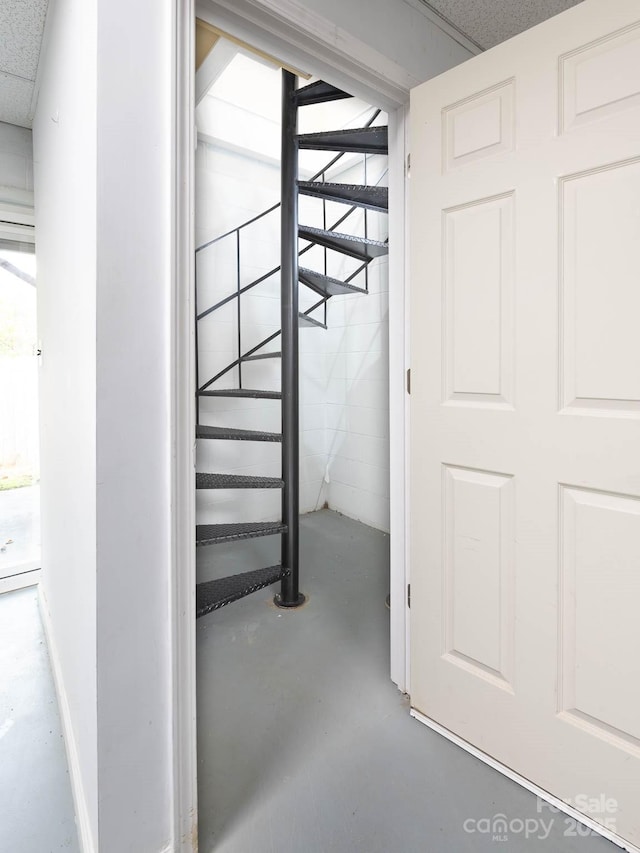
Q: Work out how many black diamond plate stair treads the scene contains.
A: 12